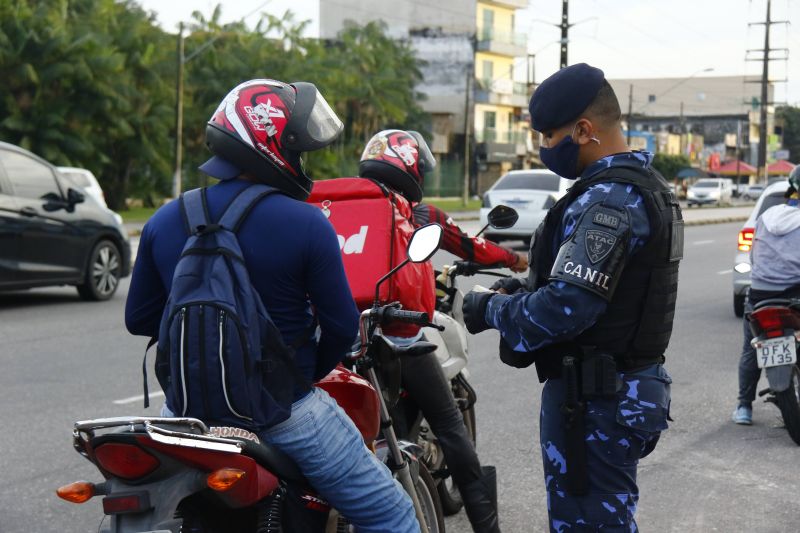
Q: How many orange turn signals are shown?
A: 2